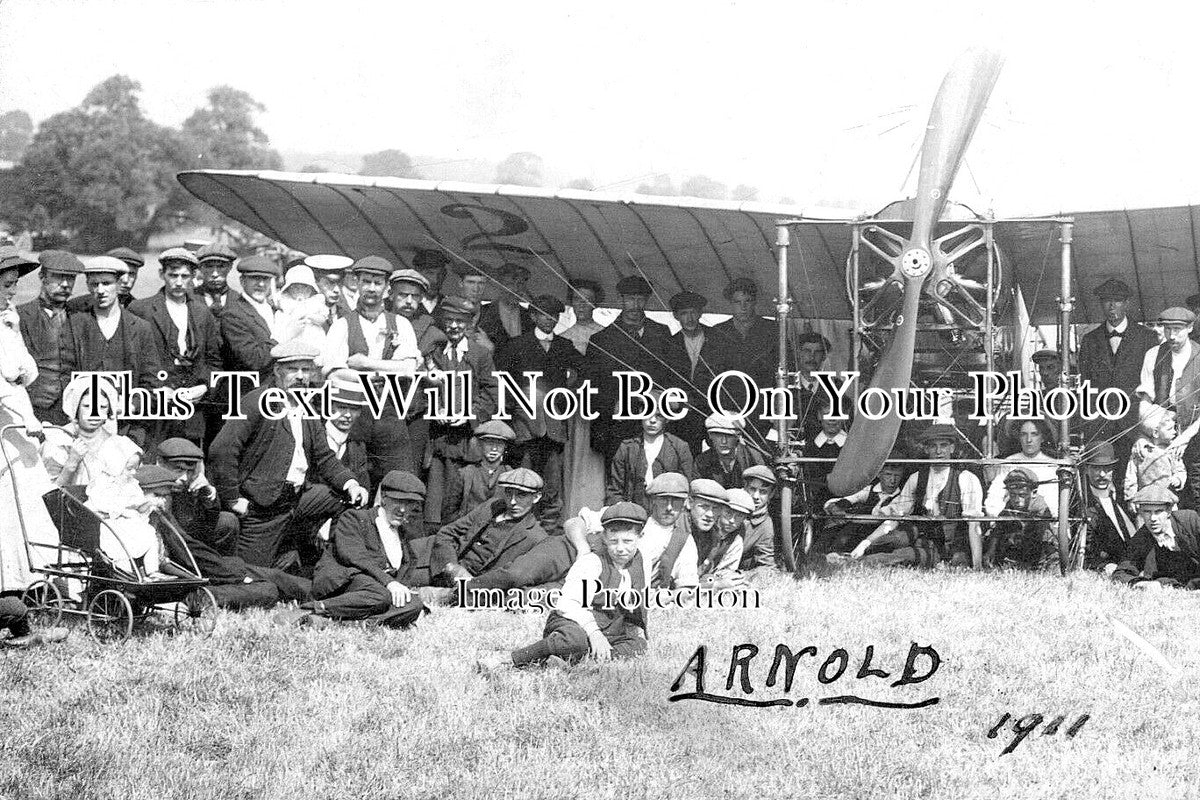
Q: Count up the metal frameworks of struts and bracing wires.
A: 1